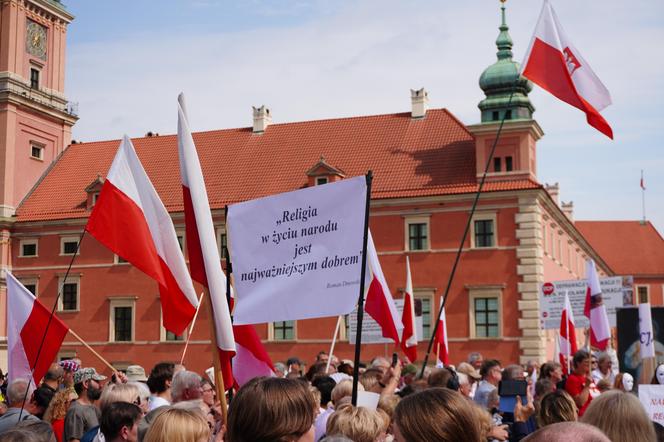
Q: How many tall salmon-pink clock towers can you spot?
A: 1